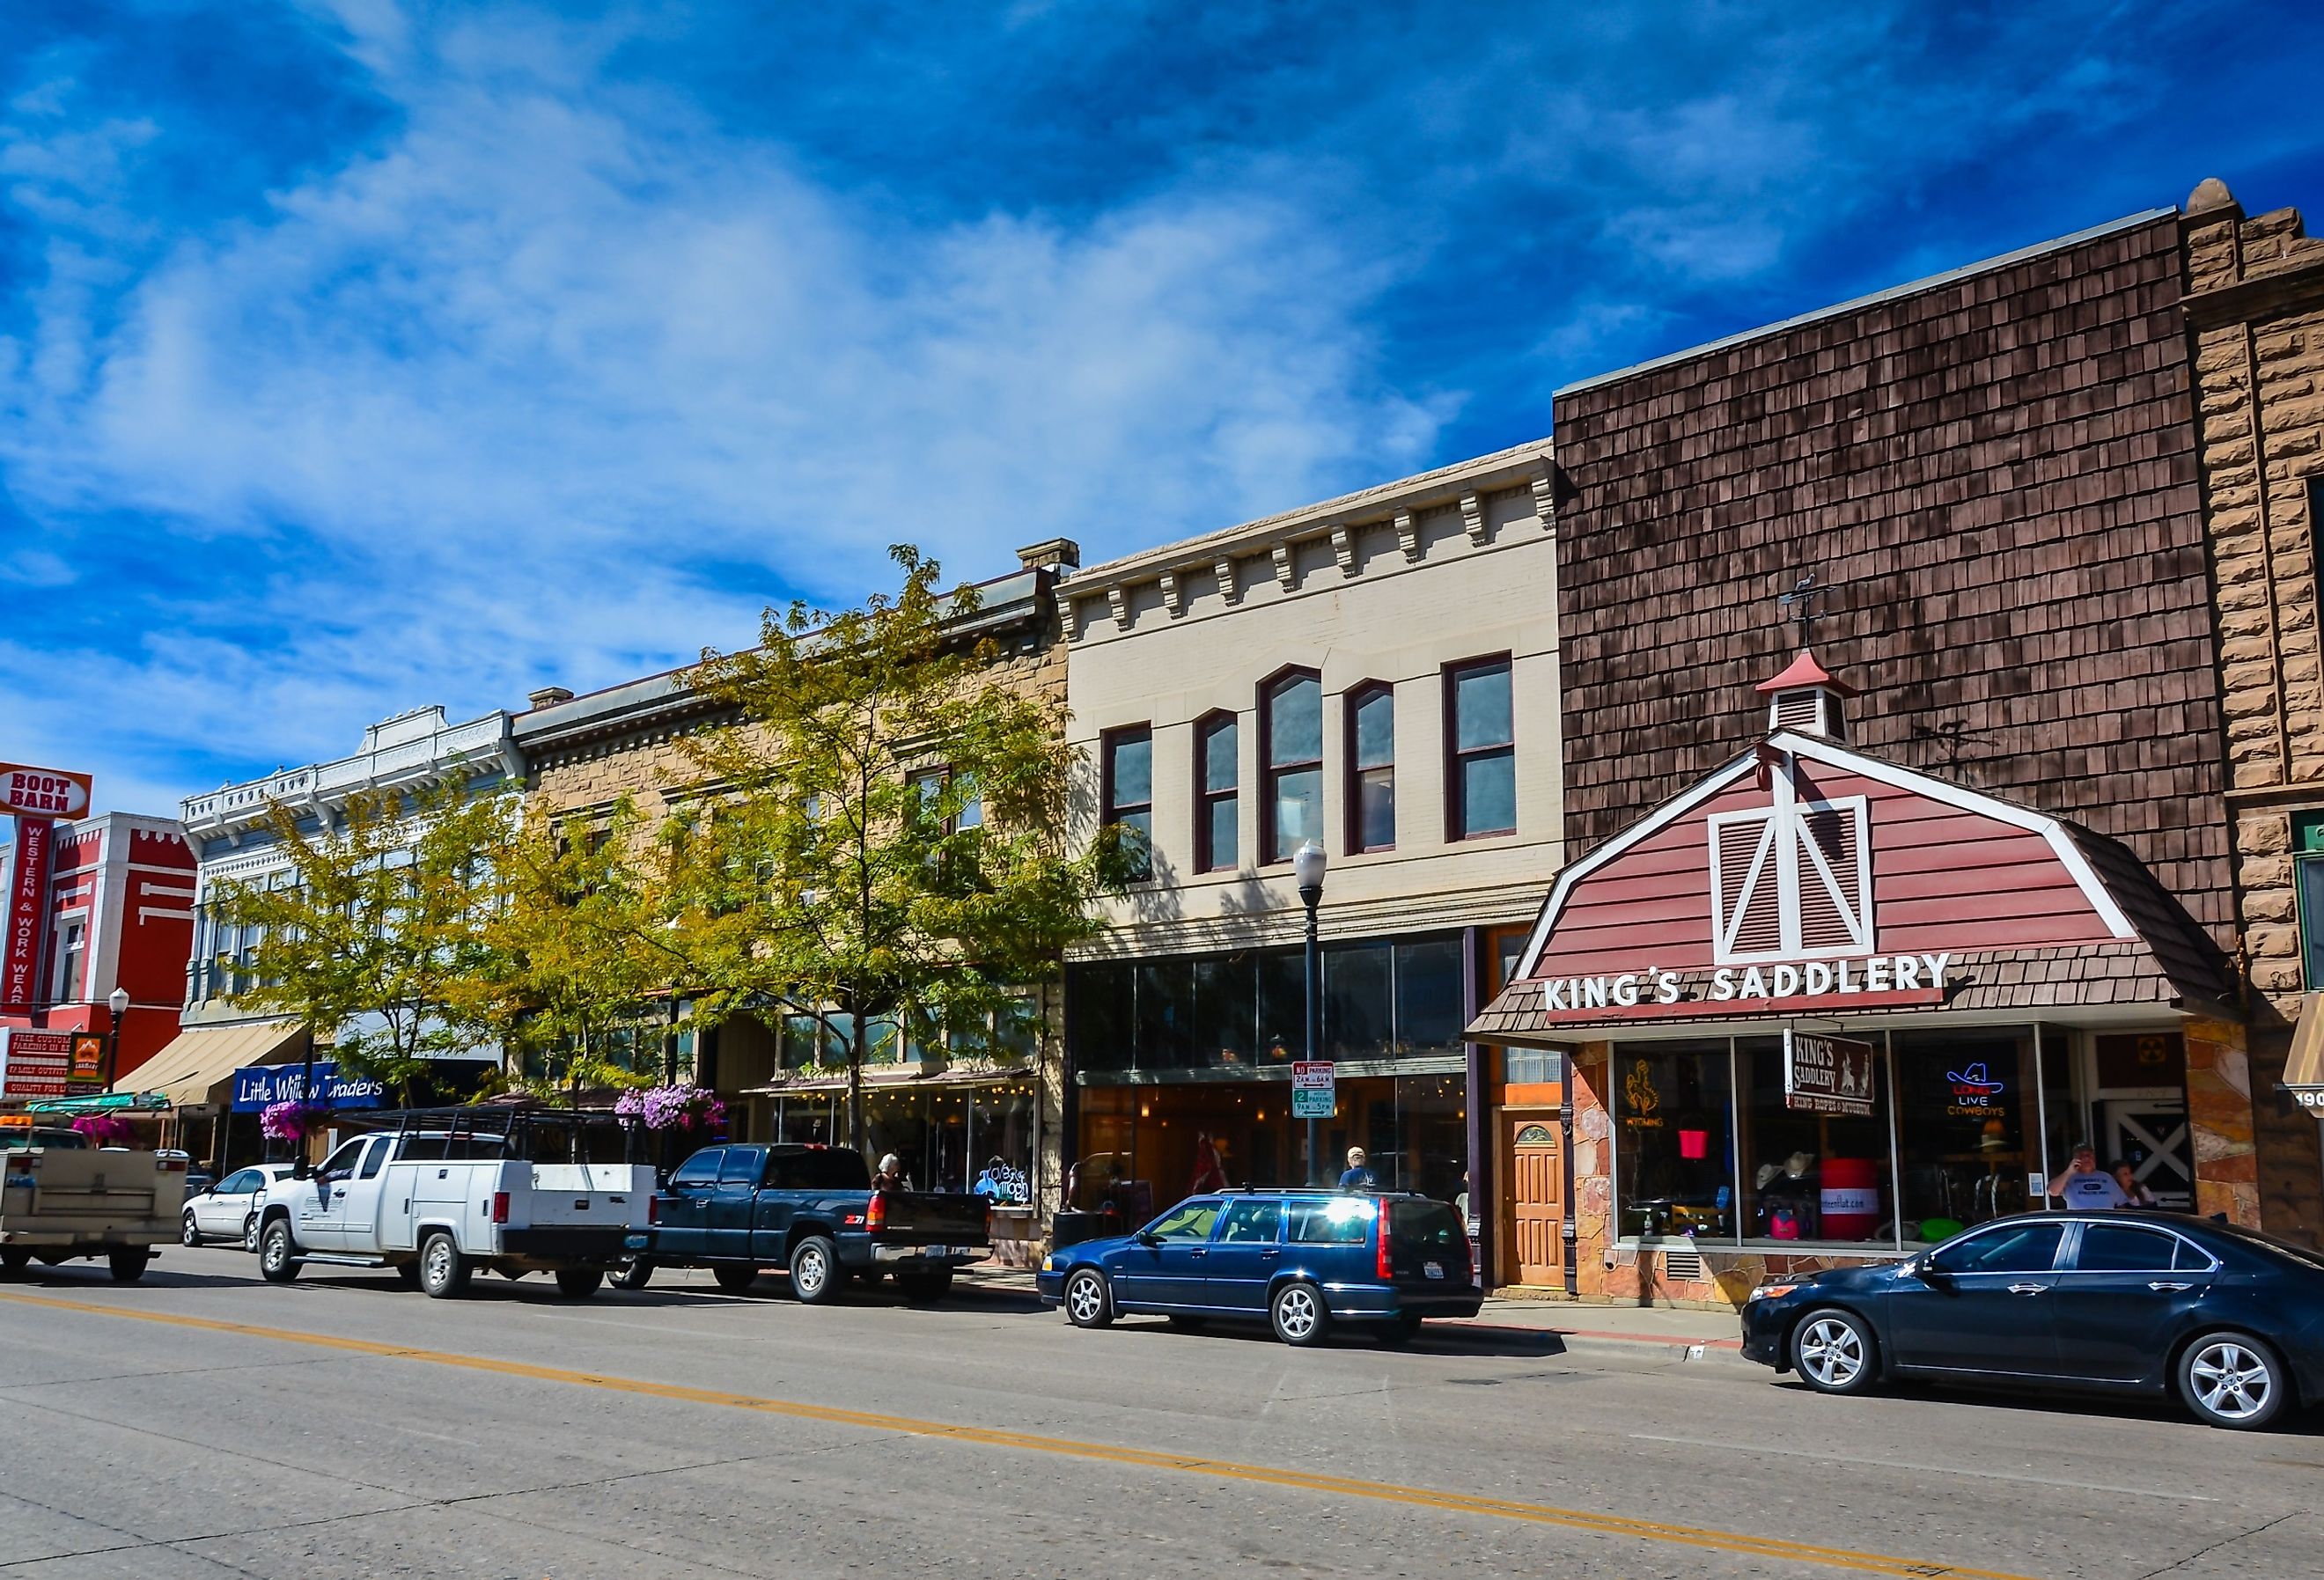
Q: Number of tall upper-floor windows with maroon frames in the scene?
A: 5